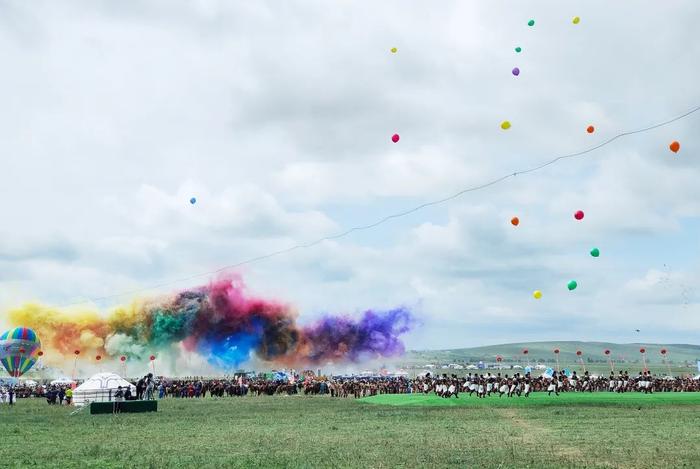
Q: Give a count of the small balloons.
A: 15